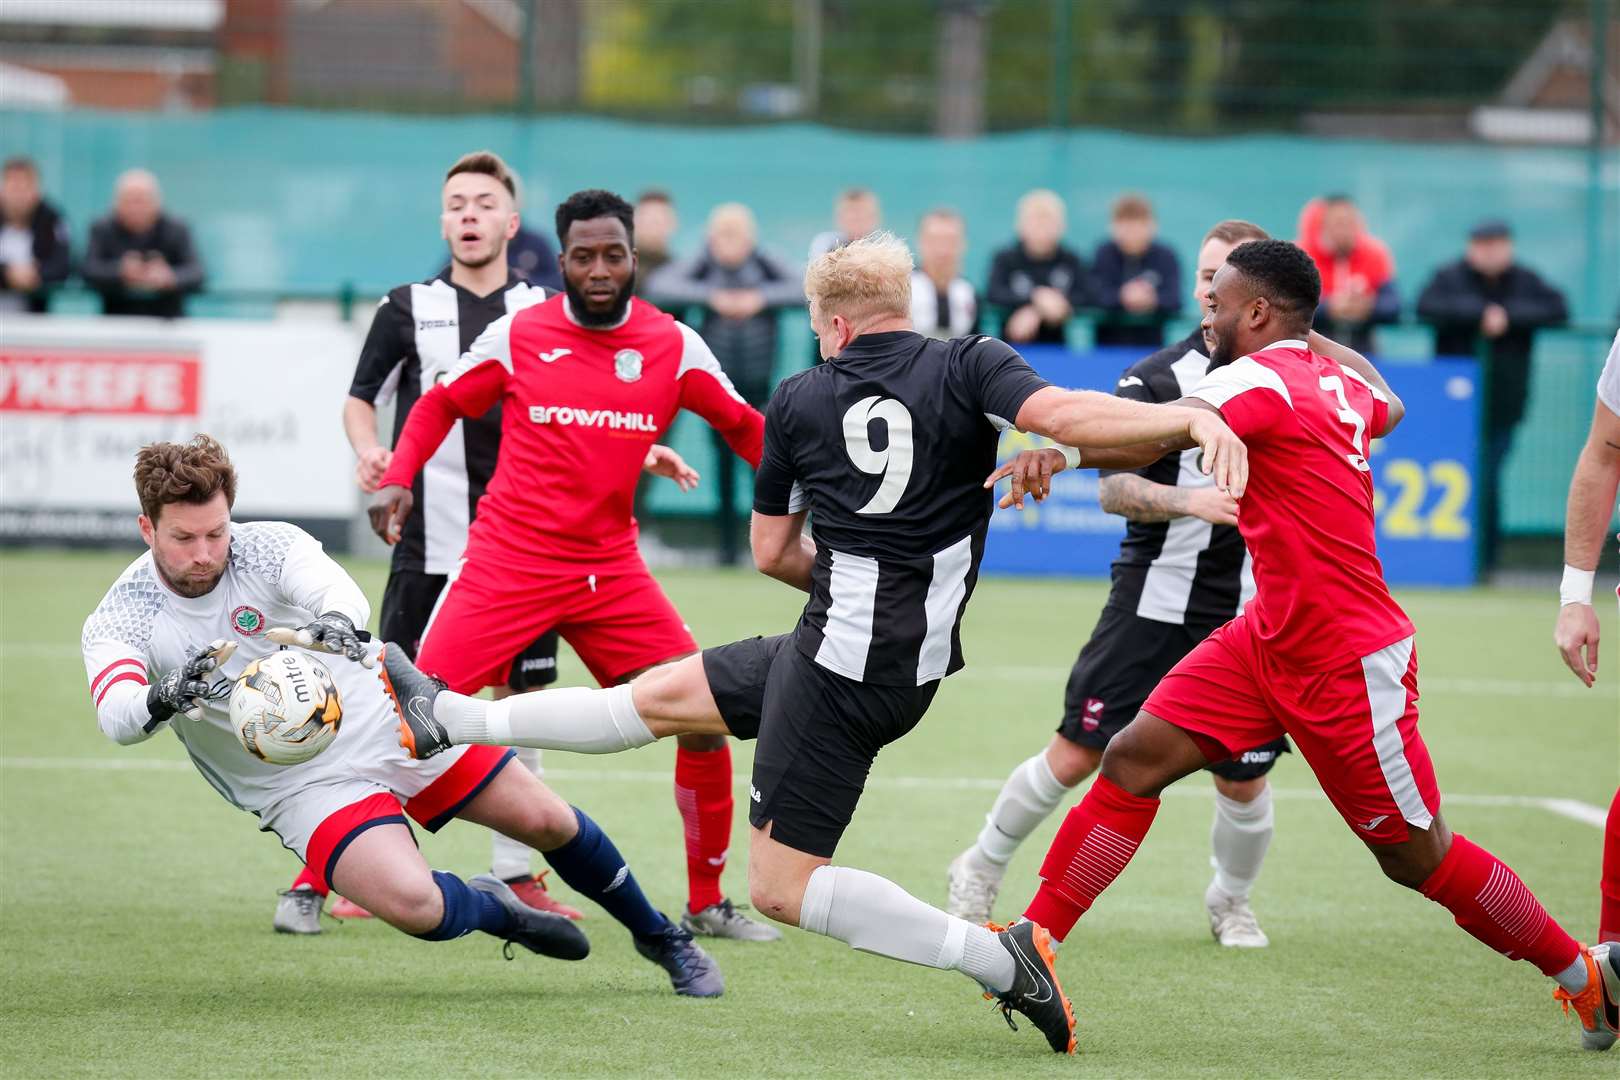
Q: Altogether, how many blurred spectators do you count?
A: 11